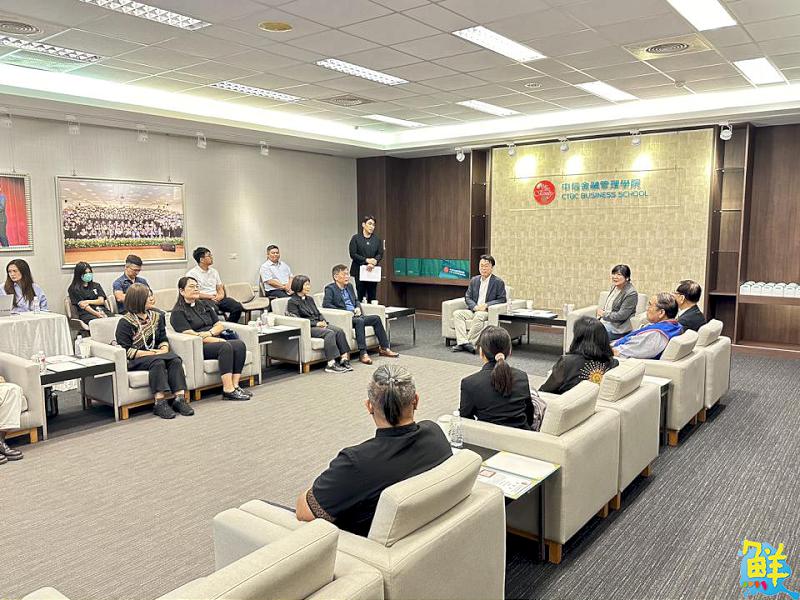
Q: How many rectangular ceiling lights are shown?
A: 10